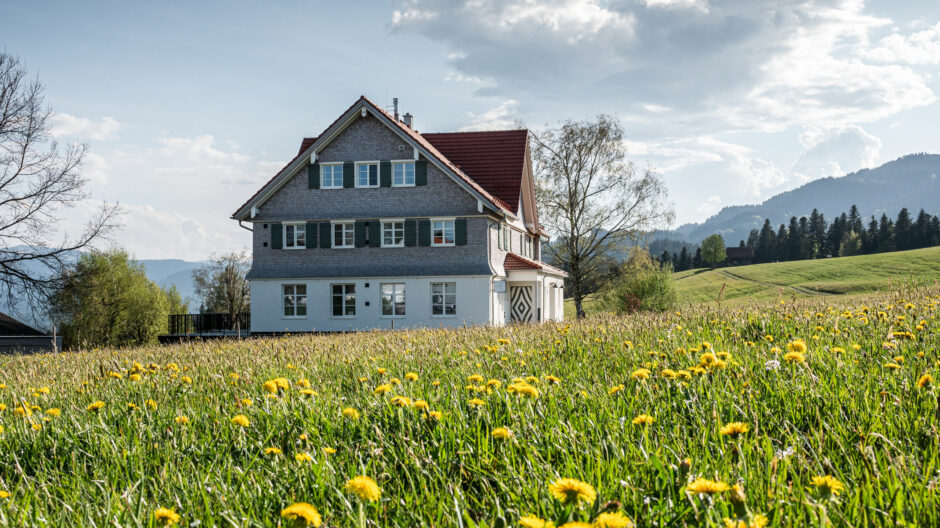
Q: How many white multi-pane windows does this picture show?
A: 11